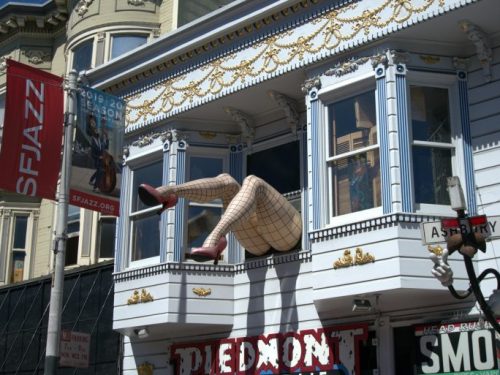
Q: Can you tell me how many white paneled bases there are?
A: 2